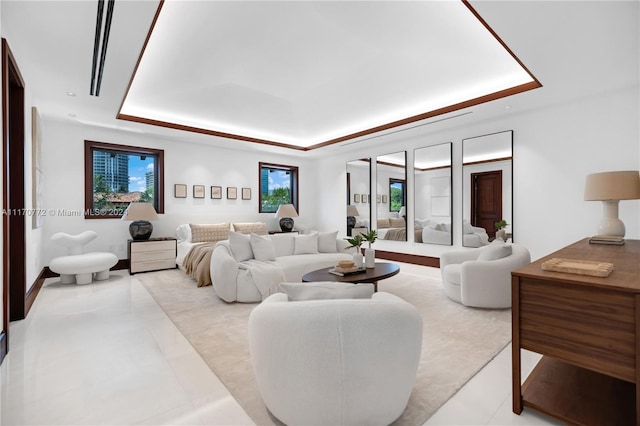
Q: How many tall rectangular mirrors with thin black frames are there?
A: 4